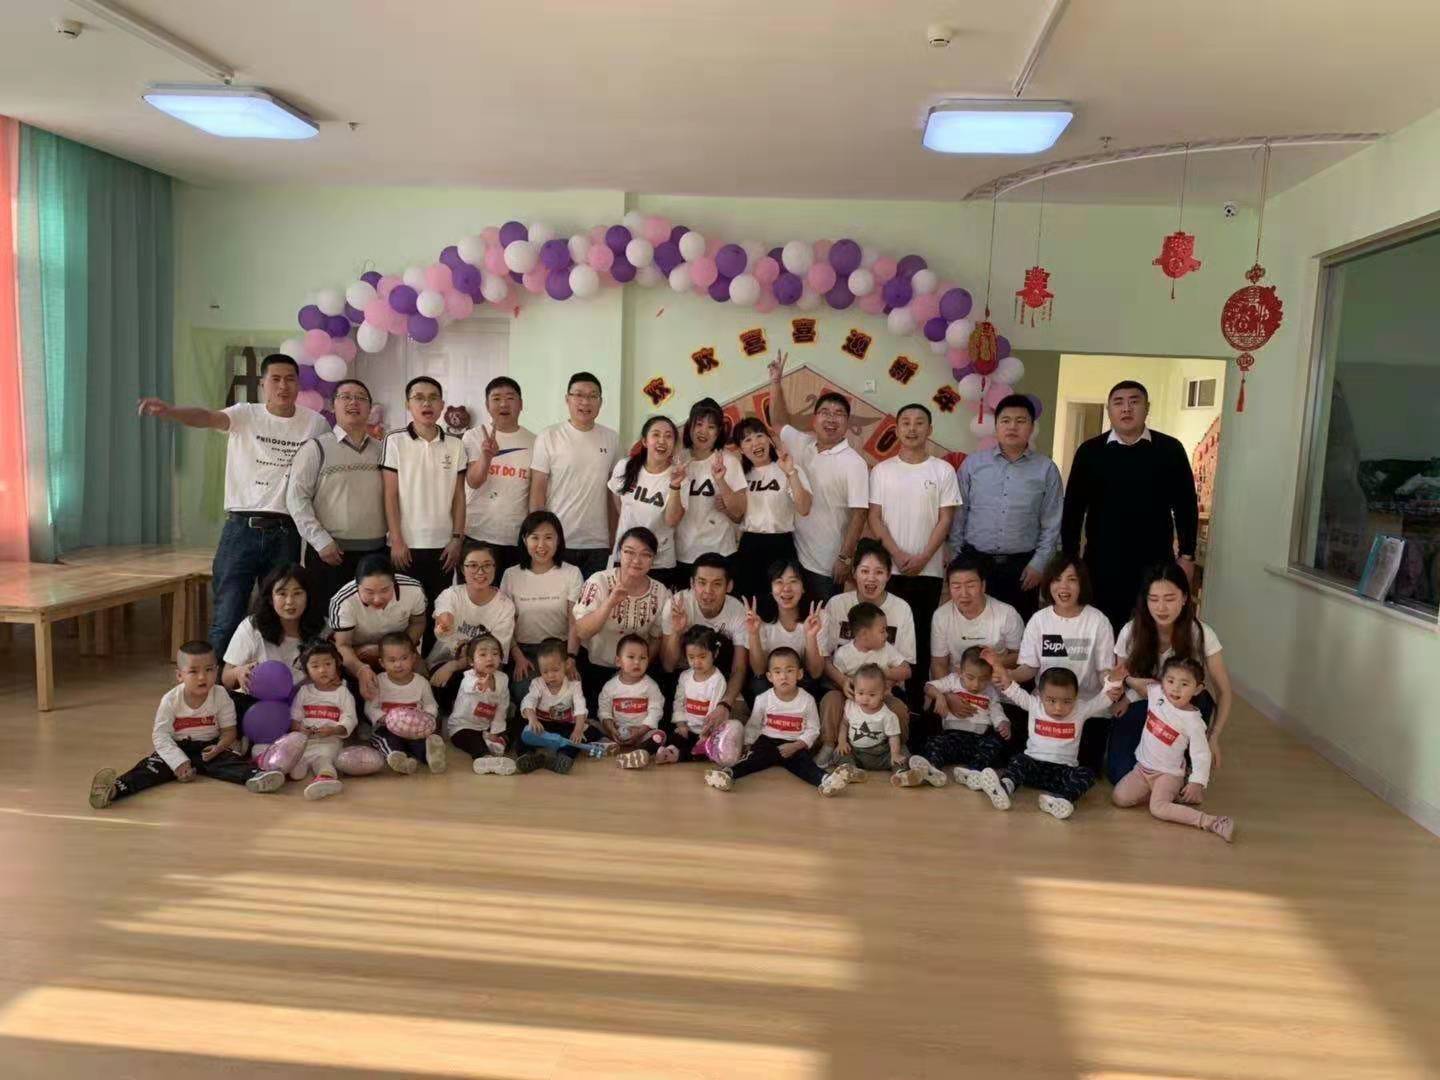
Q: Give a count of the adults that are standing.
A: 12